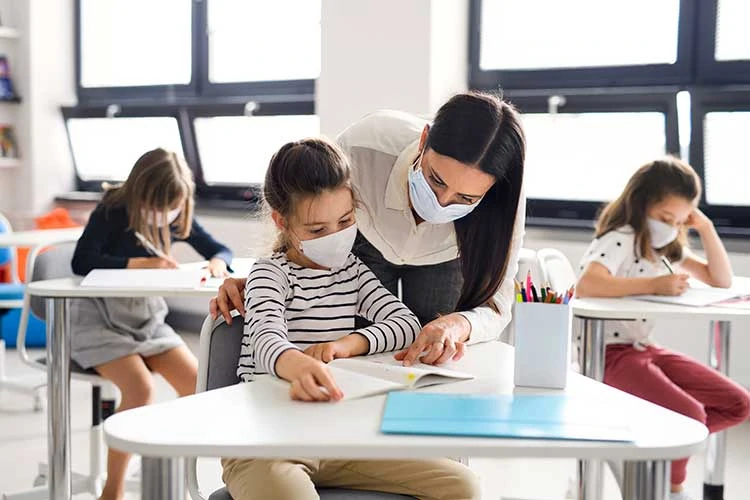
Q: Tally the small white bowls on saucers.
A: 0